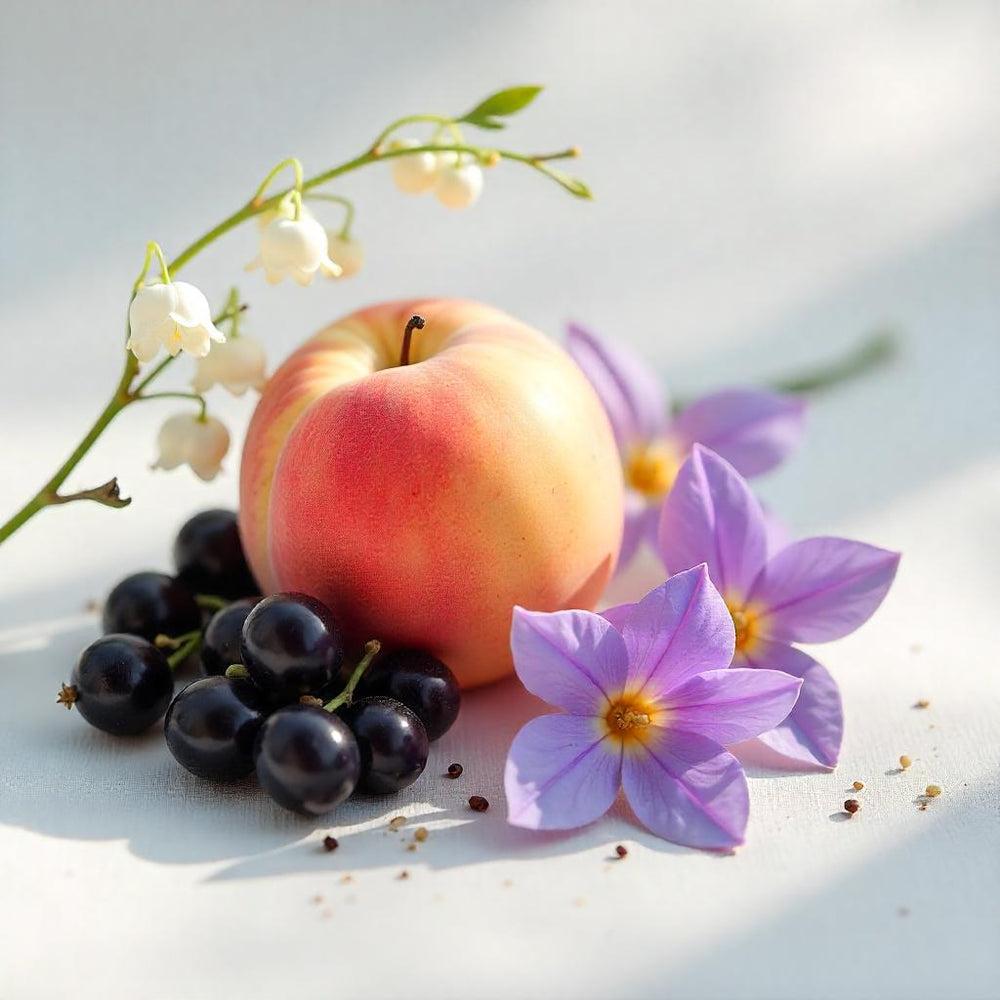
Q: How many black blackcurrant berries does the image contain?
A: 9